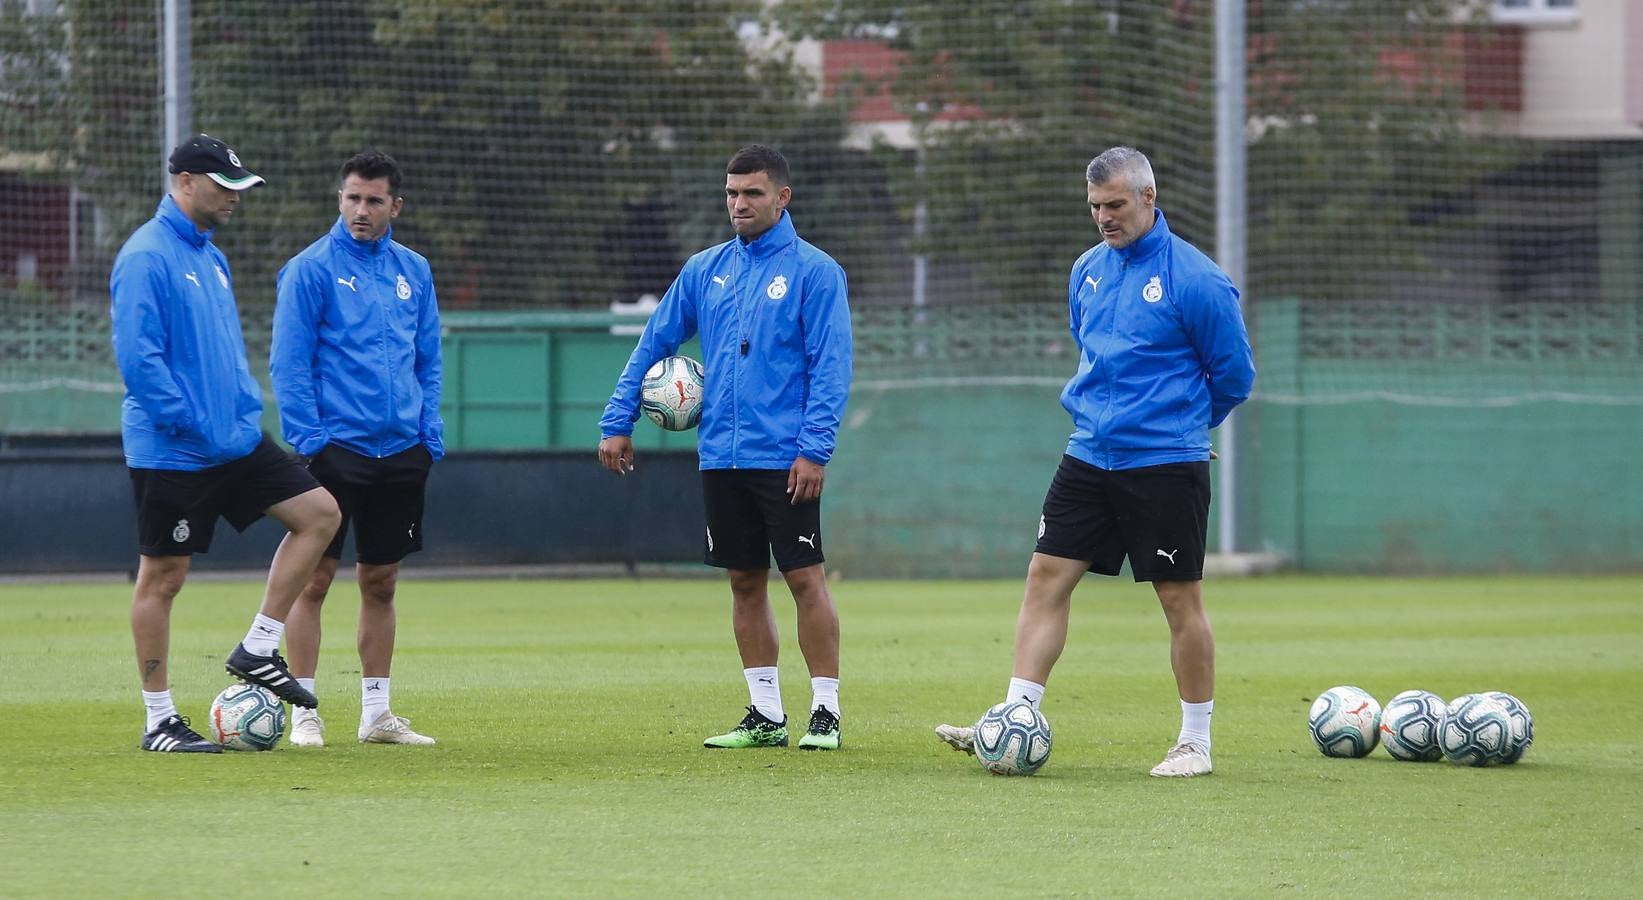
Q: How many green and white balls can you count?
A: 7